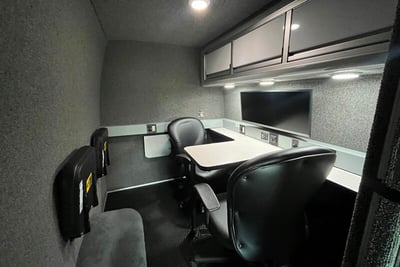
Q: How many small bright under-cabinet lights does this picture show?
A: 3